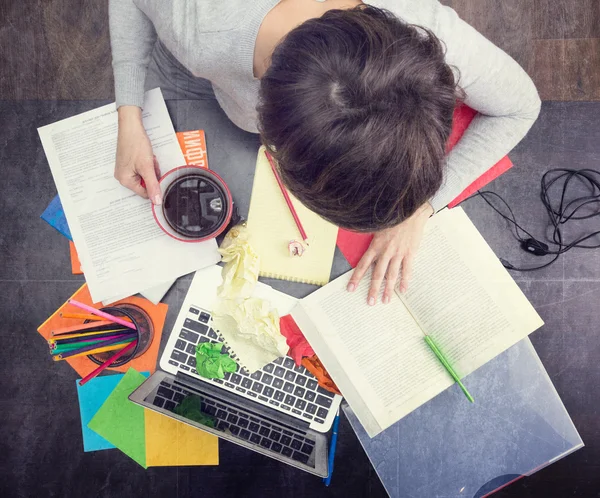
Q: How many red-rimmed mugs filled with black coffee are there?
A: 1